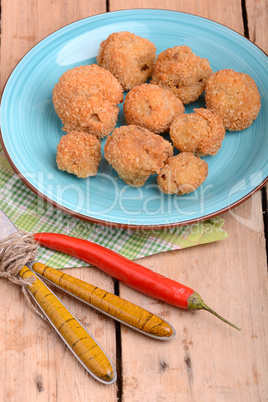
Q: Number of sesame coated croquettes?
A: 9